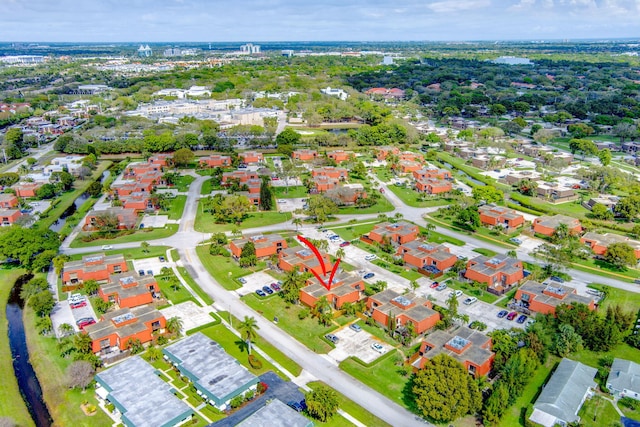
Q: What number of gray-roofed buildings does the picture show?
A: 5